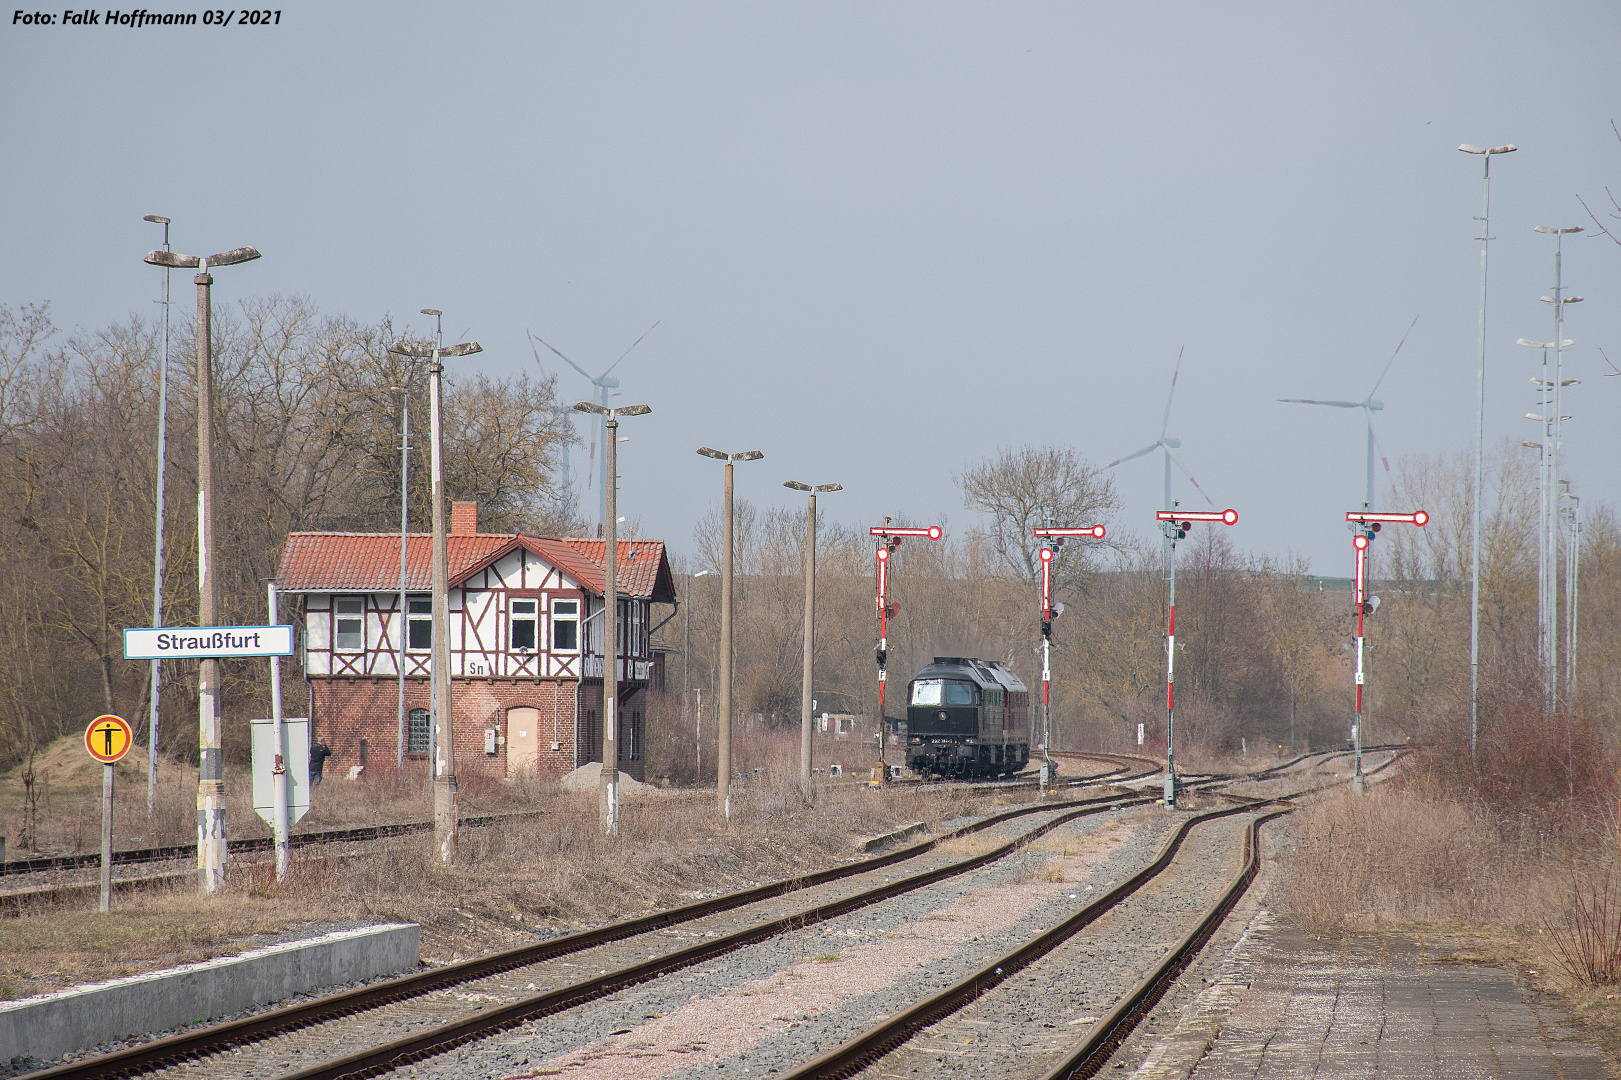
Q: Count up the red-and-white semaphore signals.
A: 4